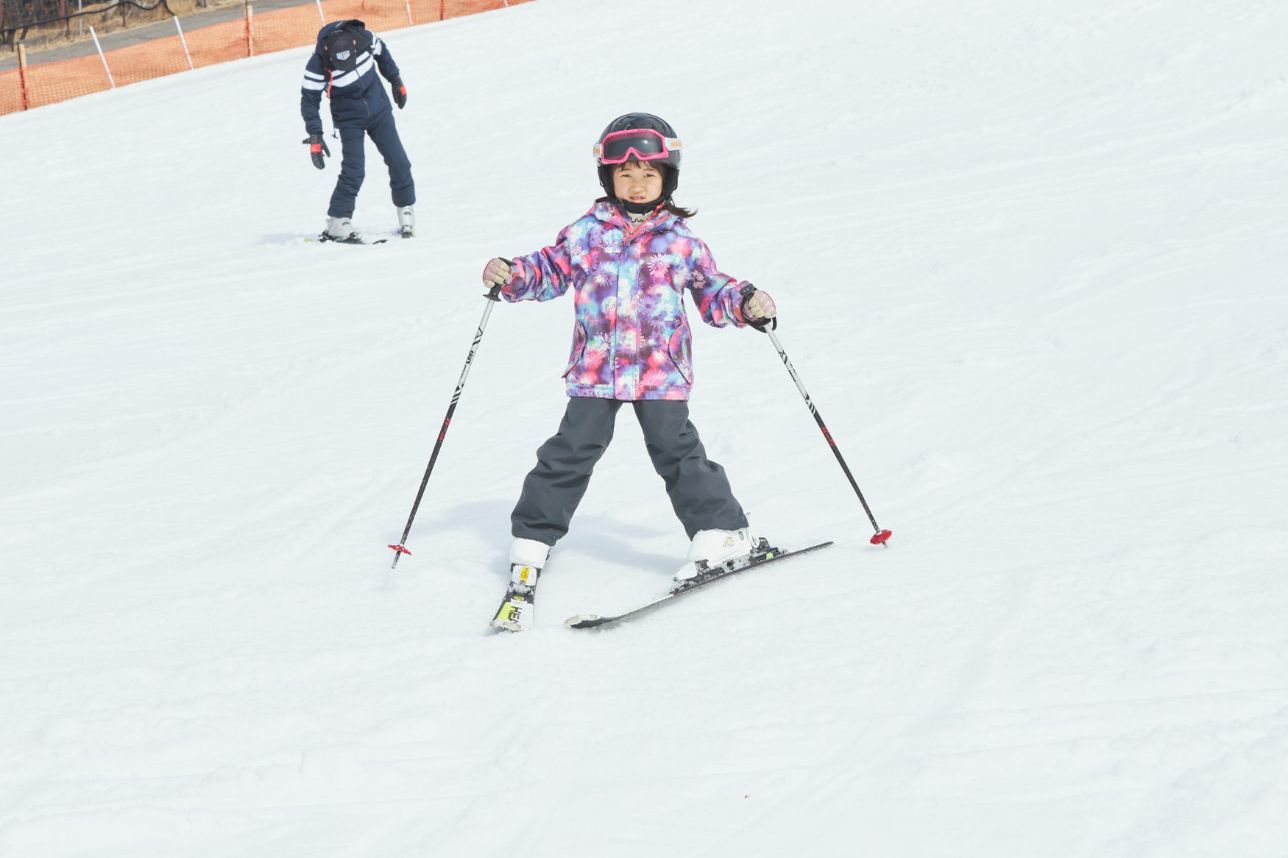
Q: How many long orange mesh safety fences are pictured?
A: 1